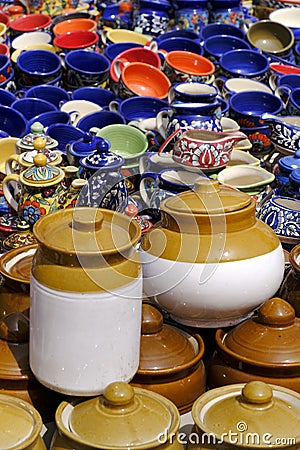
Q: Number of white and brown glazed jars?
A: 2